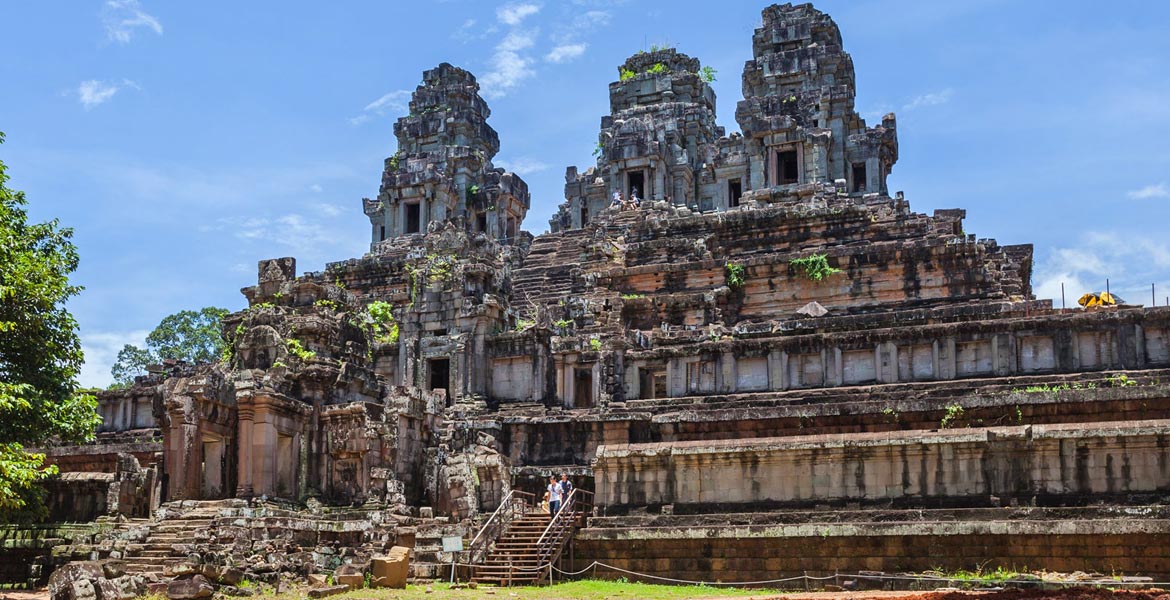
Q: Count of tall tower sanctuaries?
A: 3